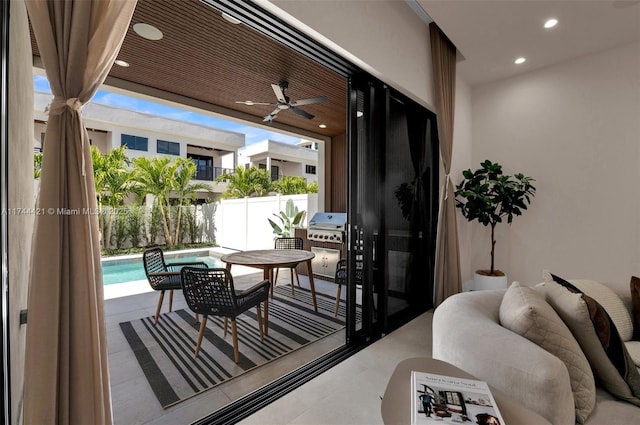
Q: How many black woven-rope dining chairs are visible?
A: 4